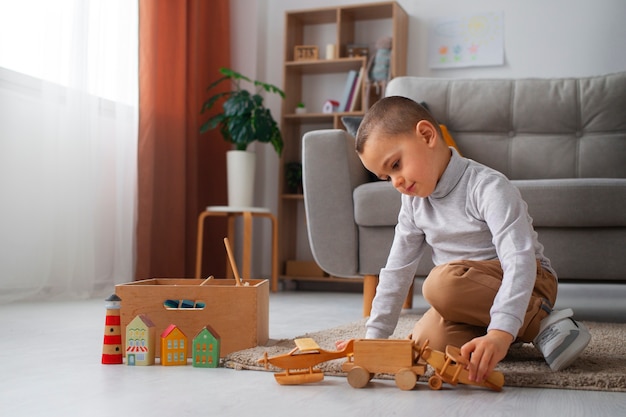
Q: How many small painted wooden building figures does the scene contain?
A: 4